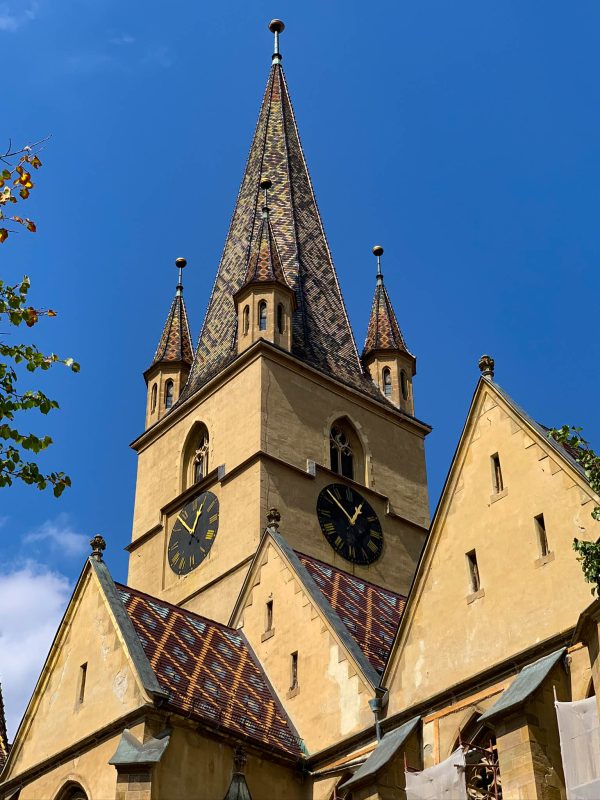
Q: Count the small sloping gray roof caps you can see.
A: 3